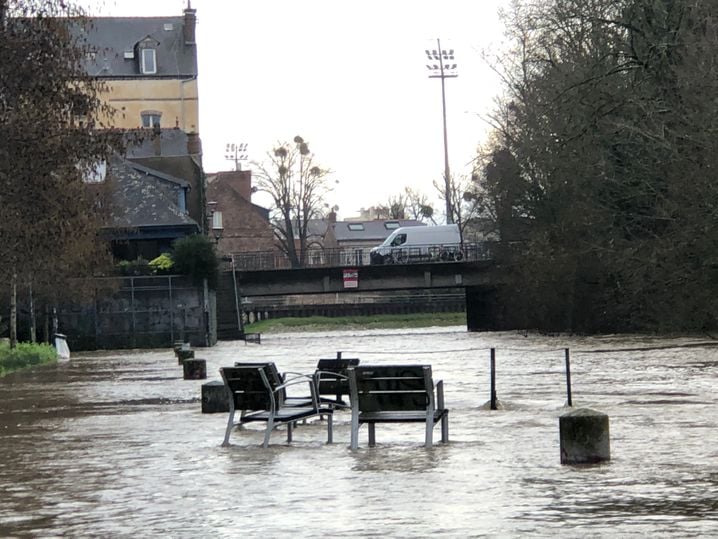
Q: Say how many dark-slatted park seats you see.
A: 4